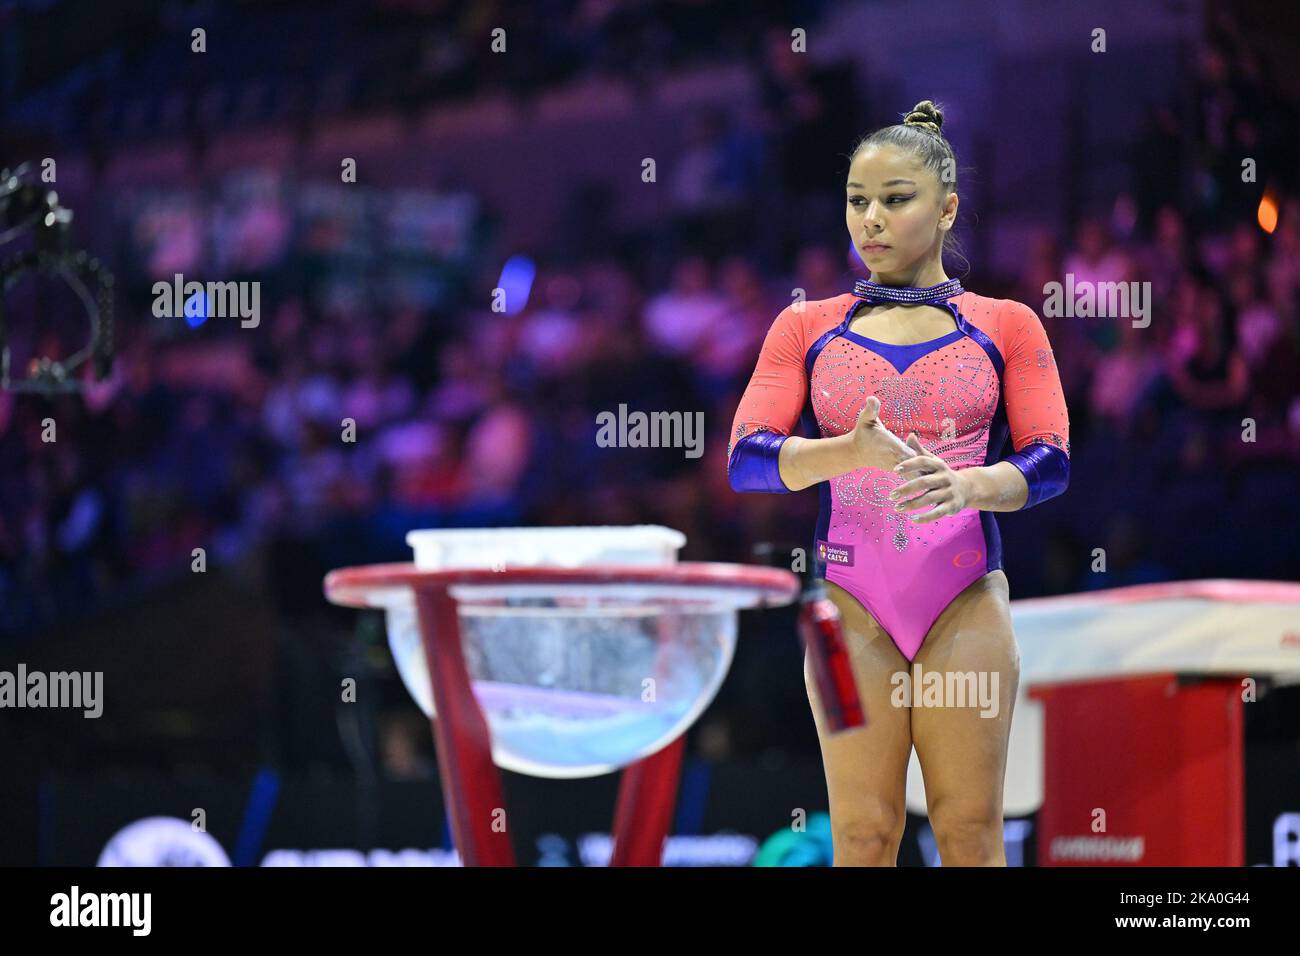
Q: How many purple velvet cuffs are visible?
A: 2